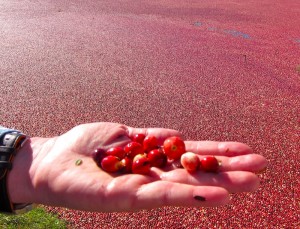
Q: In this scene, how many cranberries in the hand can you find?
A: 12